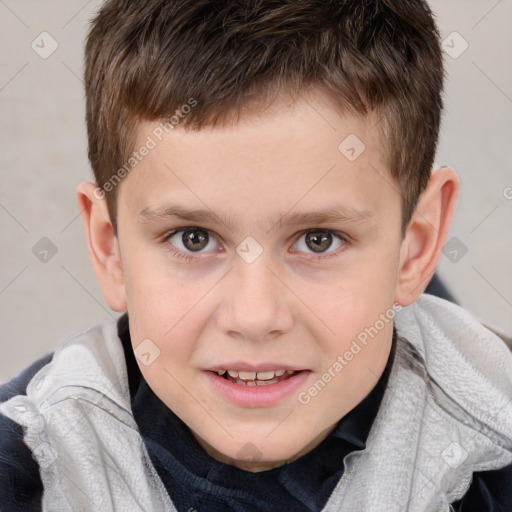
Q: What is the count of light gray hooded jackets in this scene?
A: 1